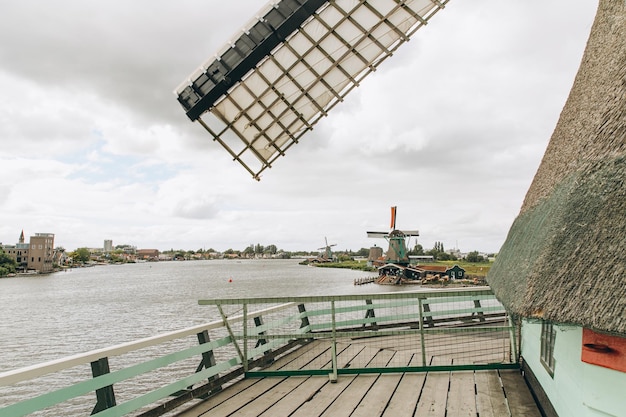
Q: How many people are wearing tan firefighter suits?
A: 0